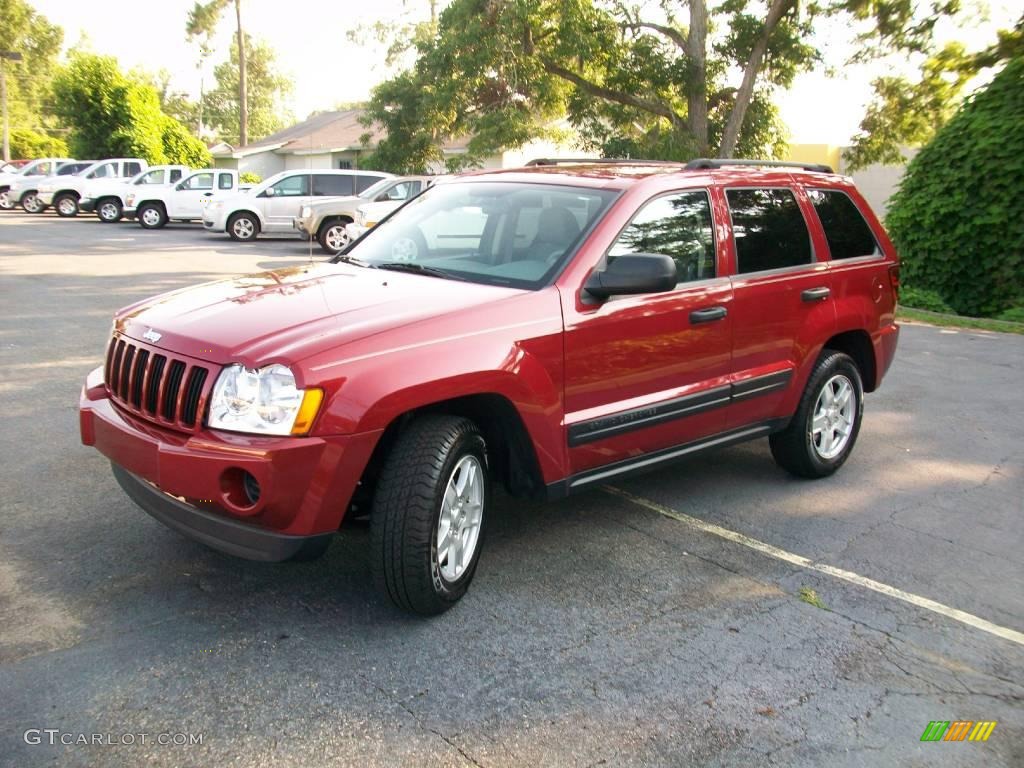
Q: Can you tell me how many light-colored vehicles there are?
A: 8